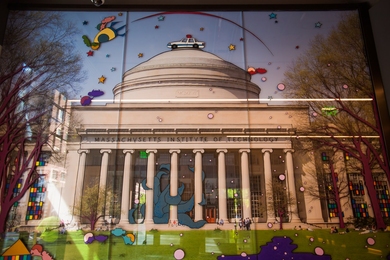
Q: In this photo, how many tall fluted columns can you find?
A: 10